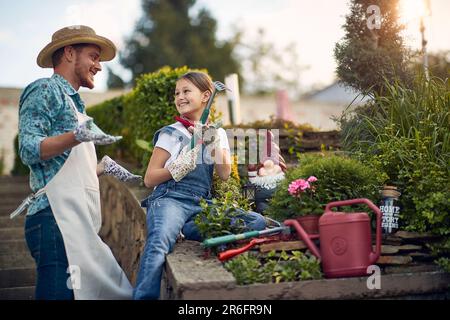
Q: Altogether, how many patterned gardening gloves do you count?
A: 4